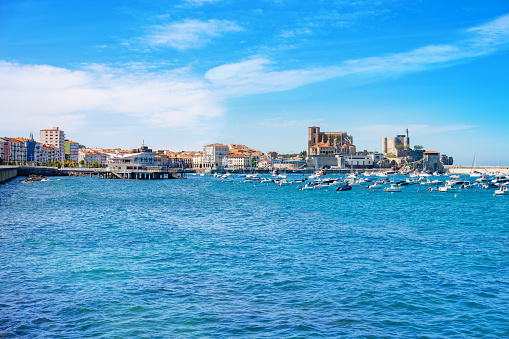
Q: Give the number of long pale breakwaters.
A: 1